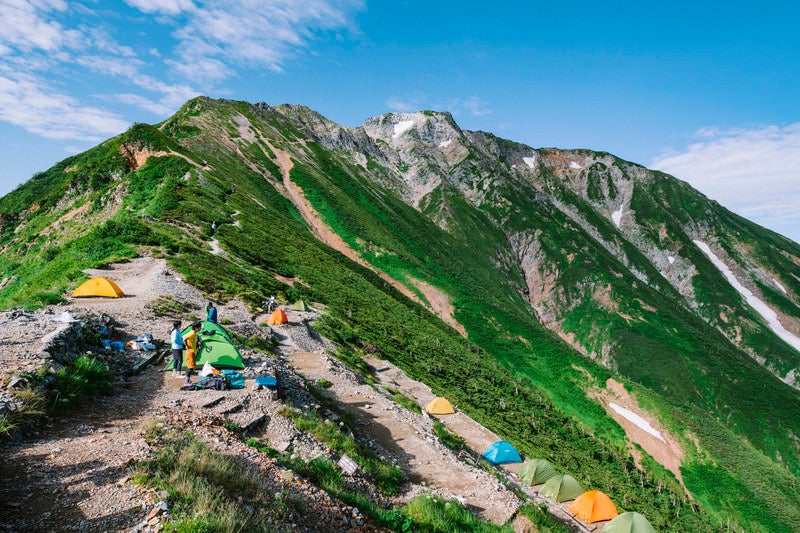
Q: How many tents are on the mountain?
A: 10